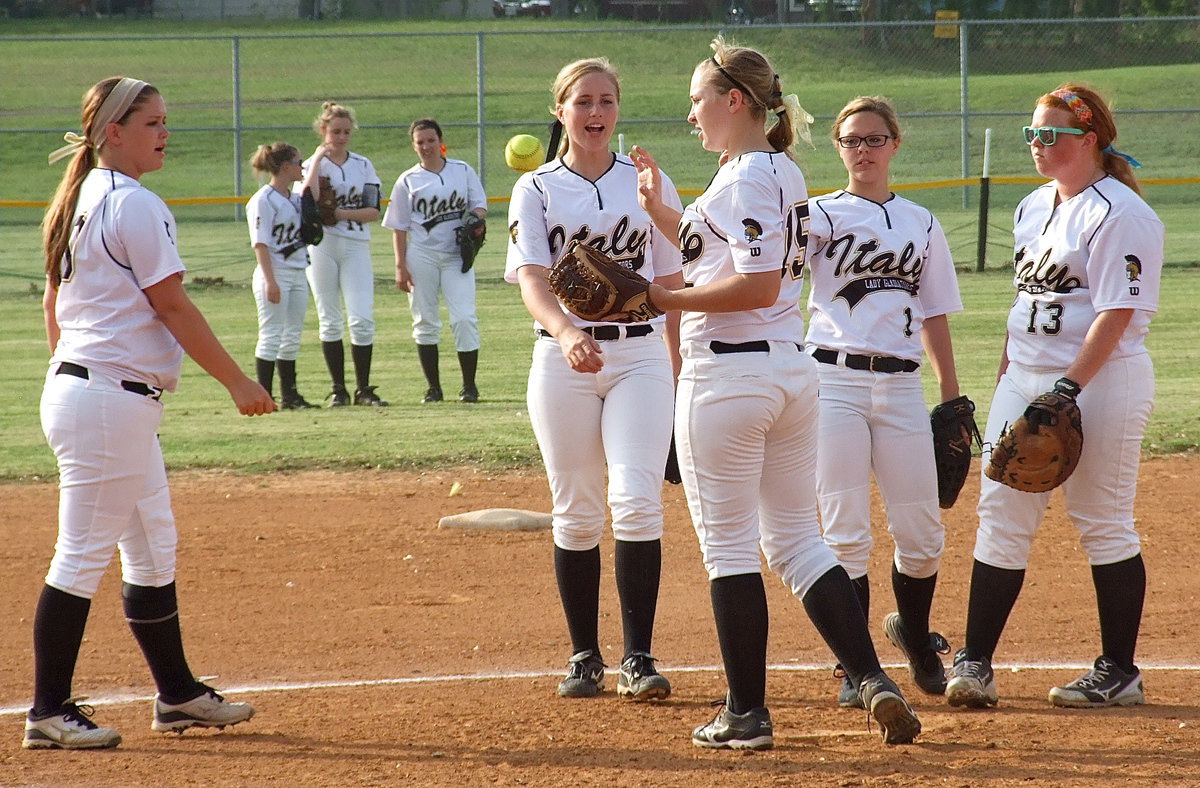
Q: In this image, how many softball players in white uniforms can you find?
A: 8